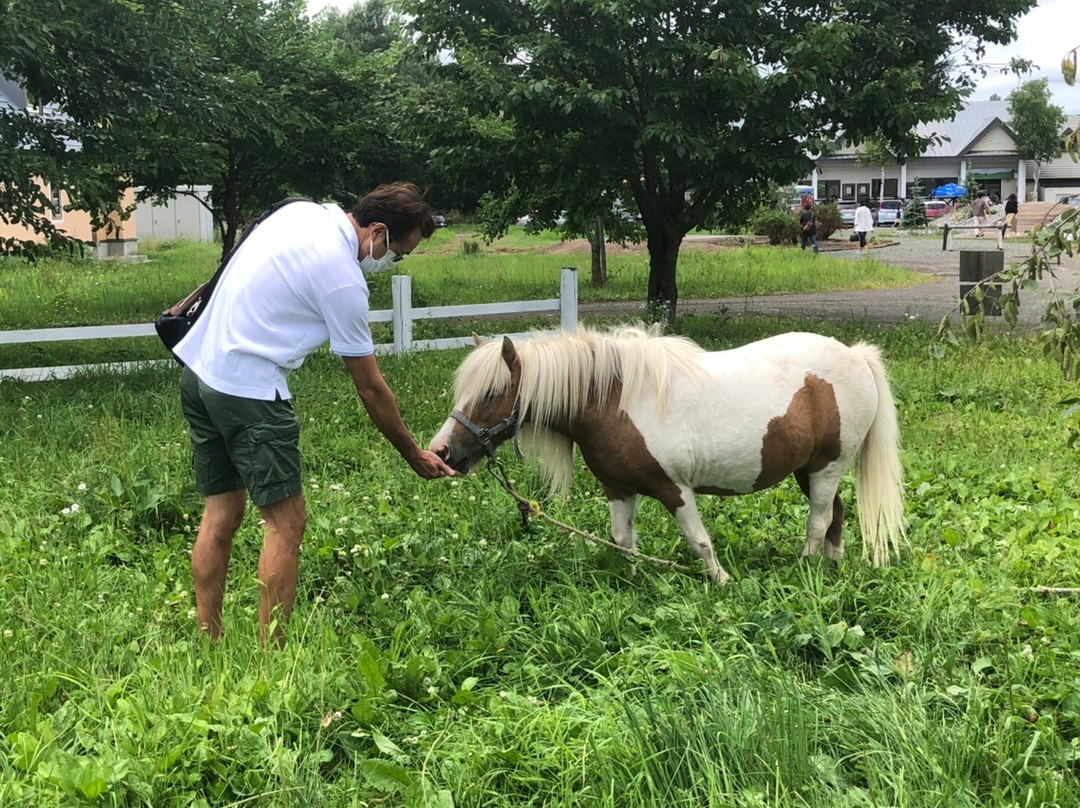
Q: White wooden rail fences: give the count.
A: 1